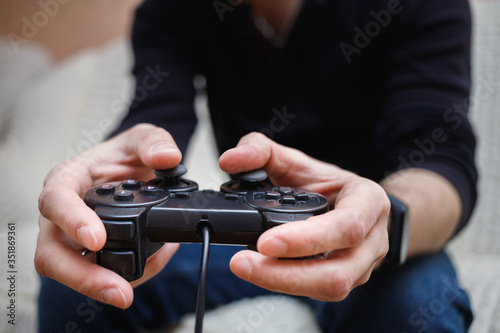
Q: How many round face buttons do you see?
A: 4